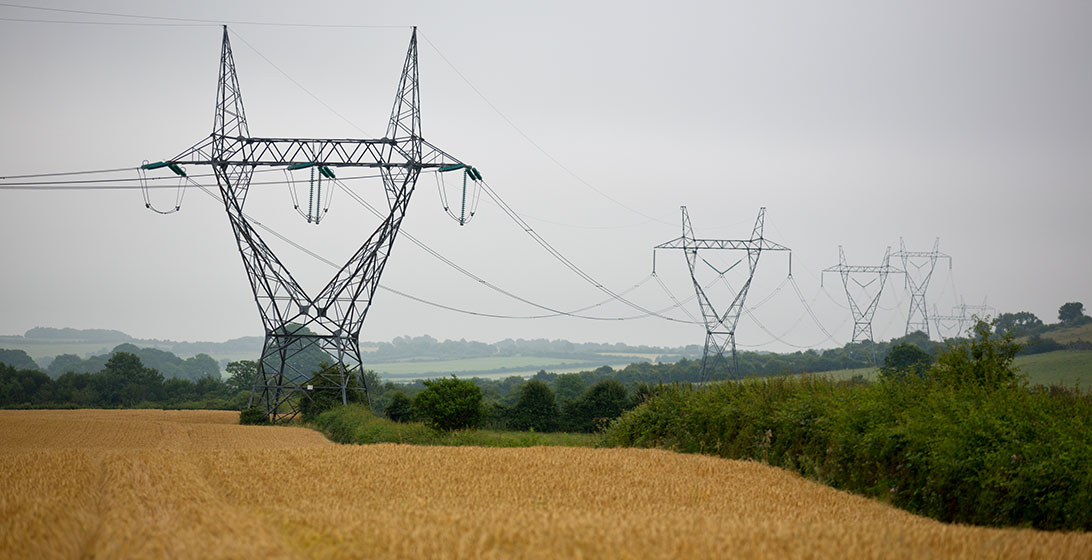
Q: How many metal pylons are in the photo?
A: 6